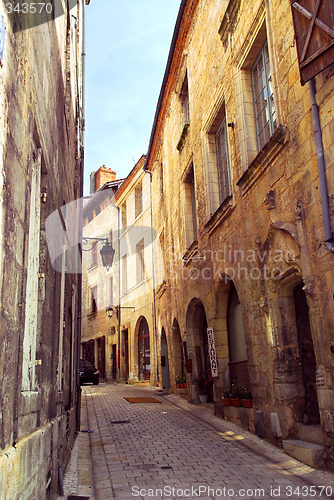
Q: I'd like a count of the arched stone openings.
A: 6